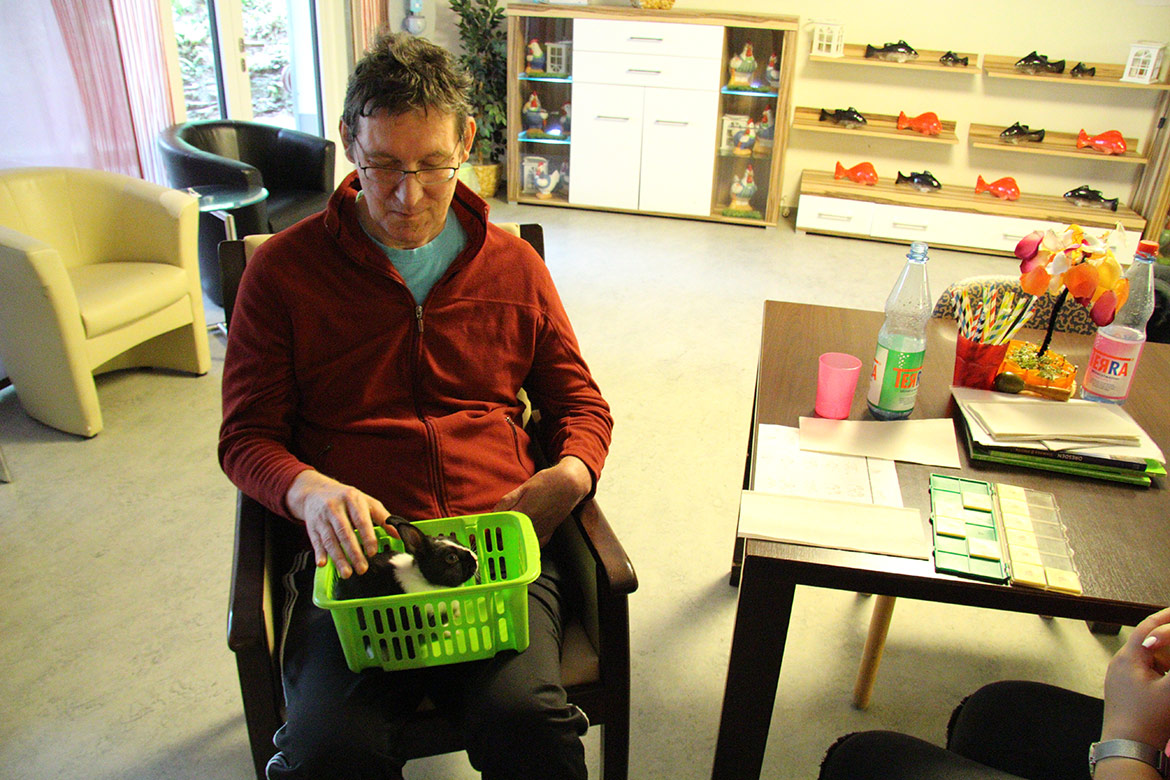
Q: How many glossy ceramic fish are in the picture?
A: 12